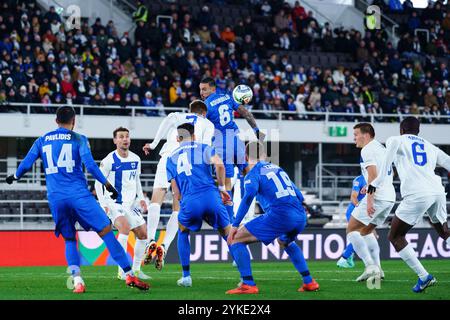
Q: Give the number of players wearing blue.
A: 5